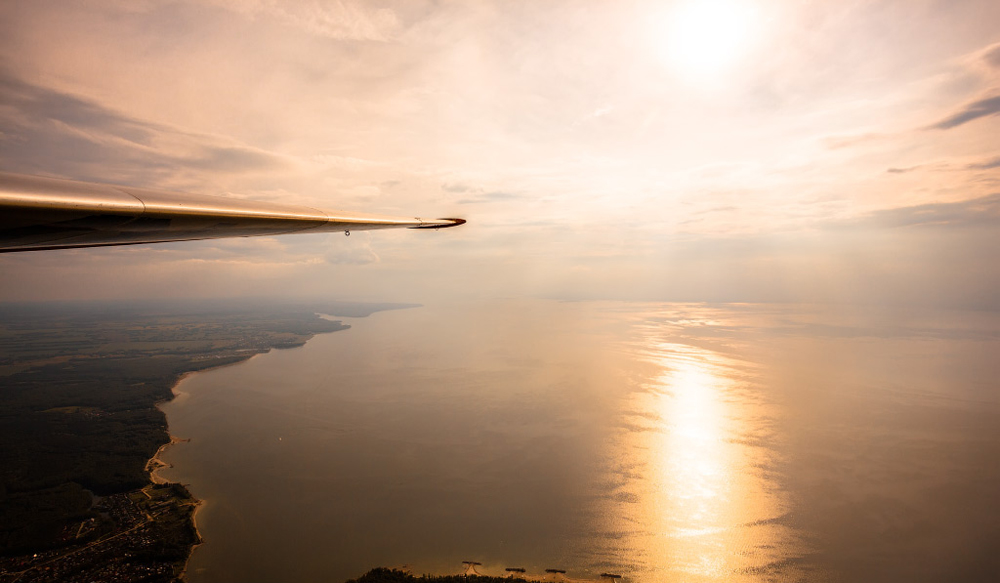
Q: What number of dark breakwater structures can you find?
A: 4